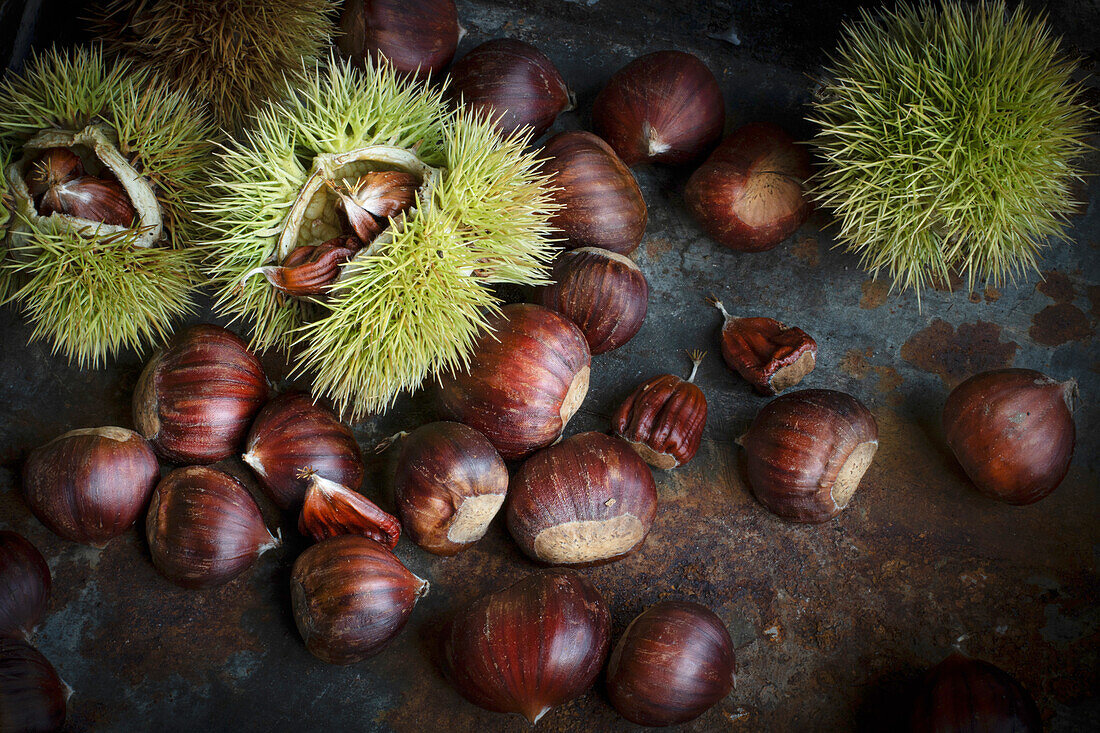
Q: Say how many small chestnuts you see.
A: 3